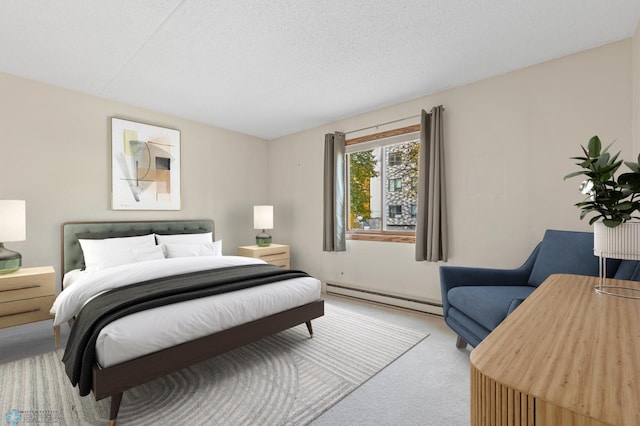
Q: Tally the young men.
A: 0